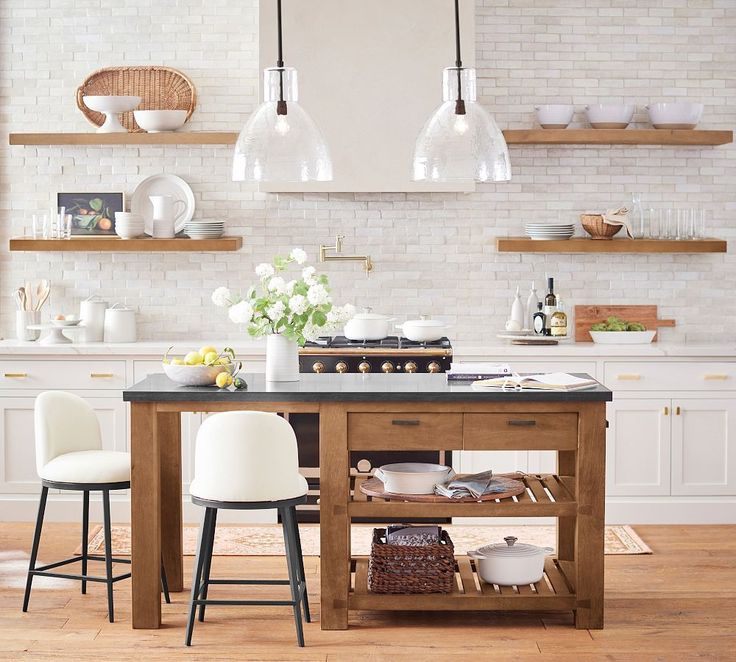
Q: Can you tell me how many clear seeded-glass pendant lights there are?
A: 2